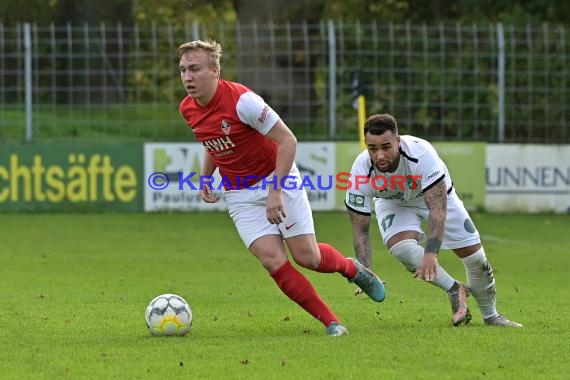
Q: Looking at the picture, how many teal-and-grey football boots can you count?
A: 2